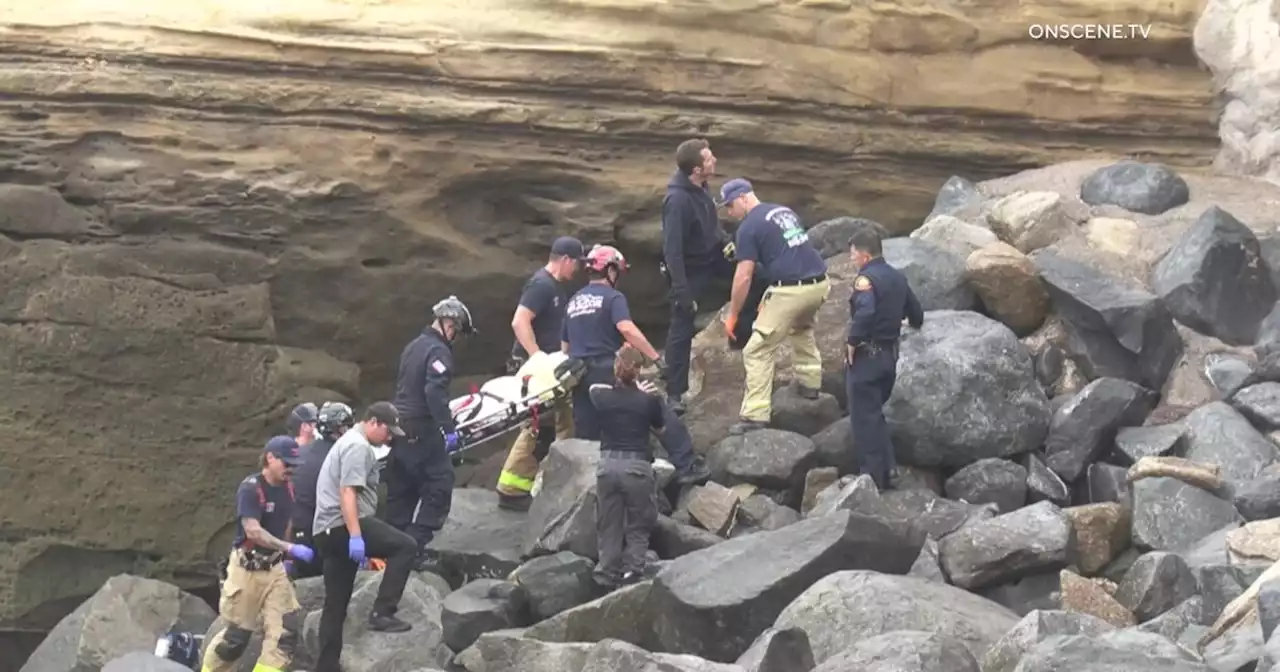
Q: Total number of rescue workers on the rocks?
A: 11